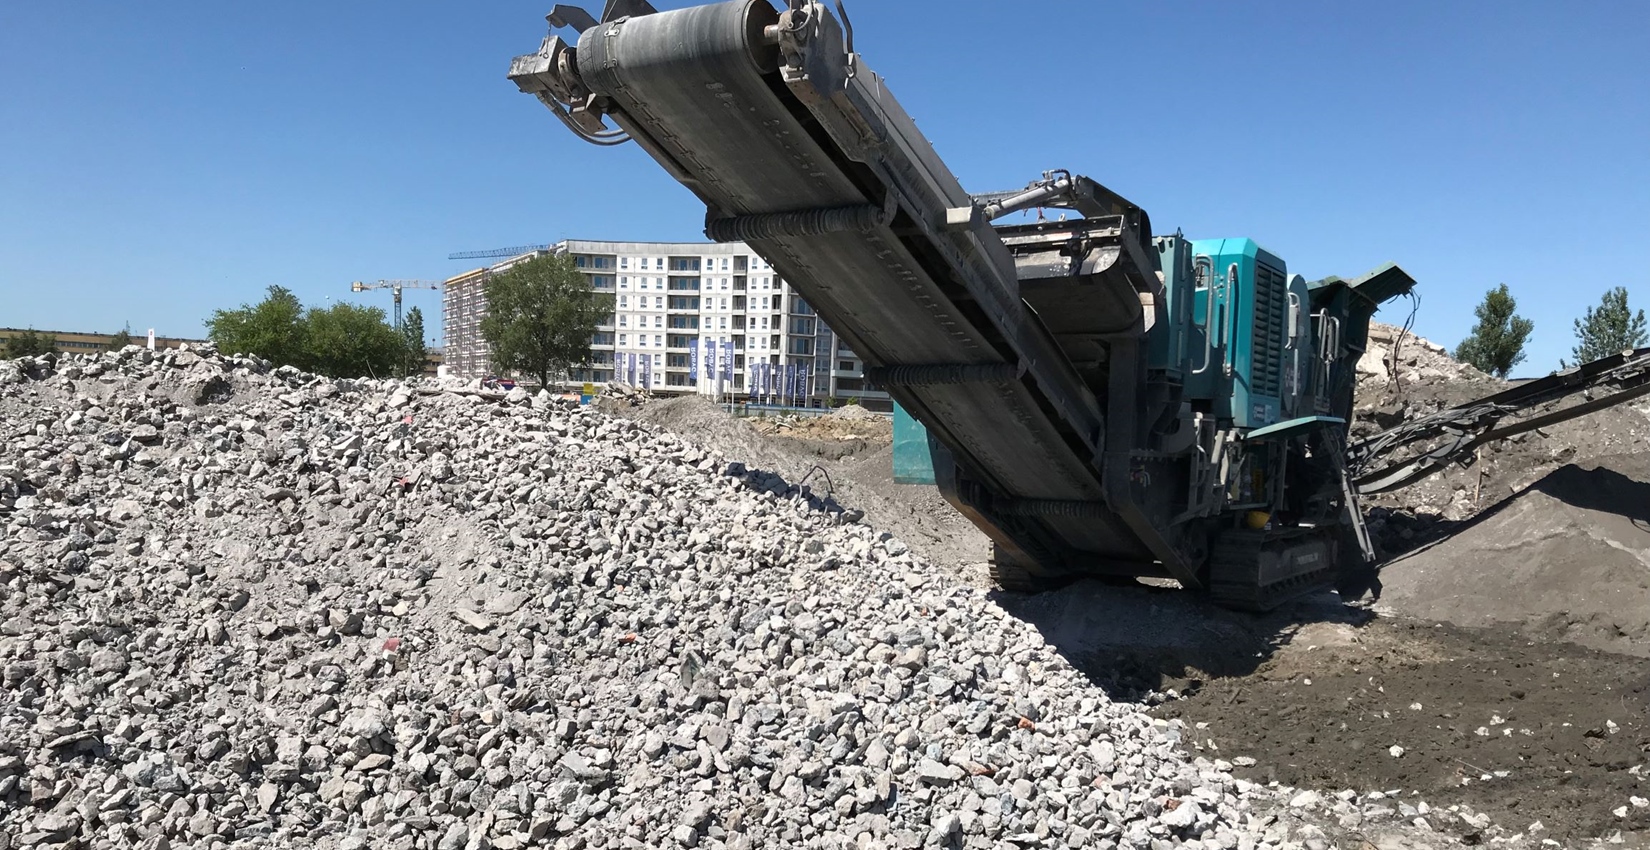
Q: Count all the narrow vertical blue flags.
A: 11